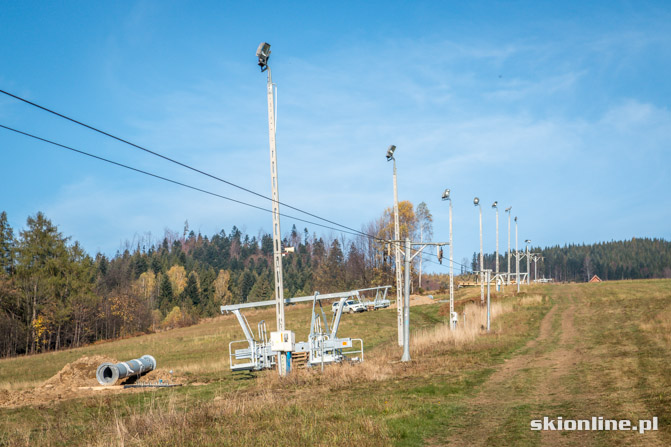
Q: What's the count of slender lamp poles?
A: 8